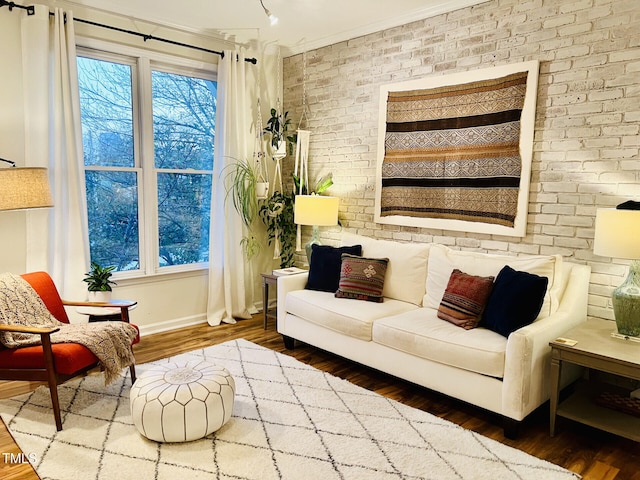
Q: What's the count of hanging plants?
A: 4